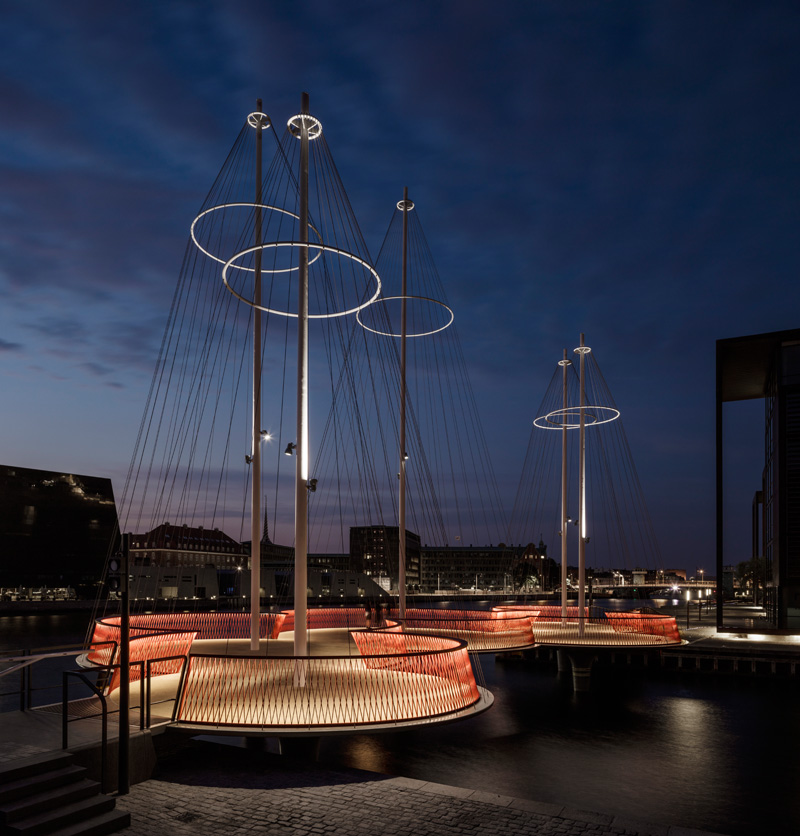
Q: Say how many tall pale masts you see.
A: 5